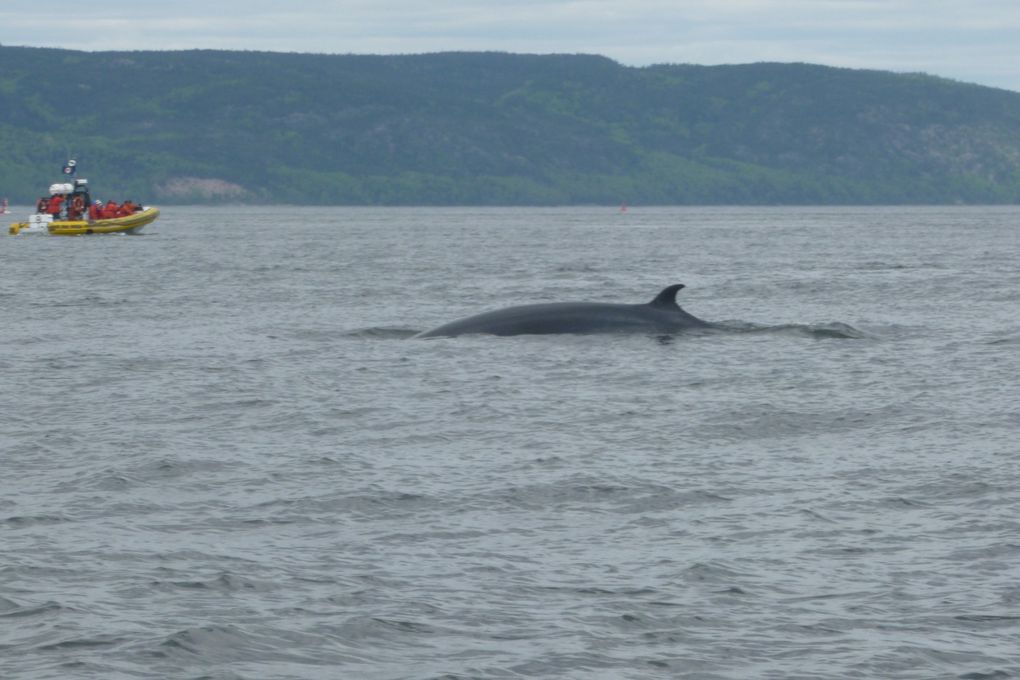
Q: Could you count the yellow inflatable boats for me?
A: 1